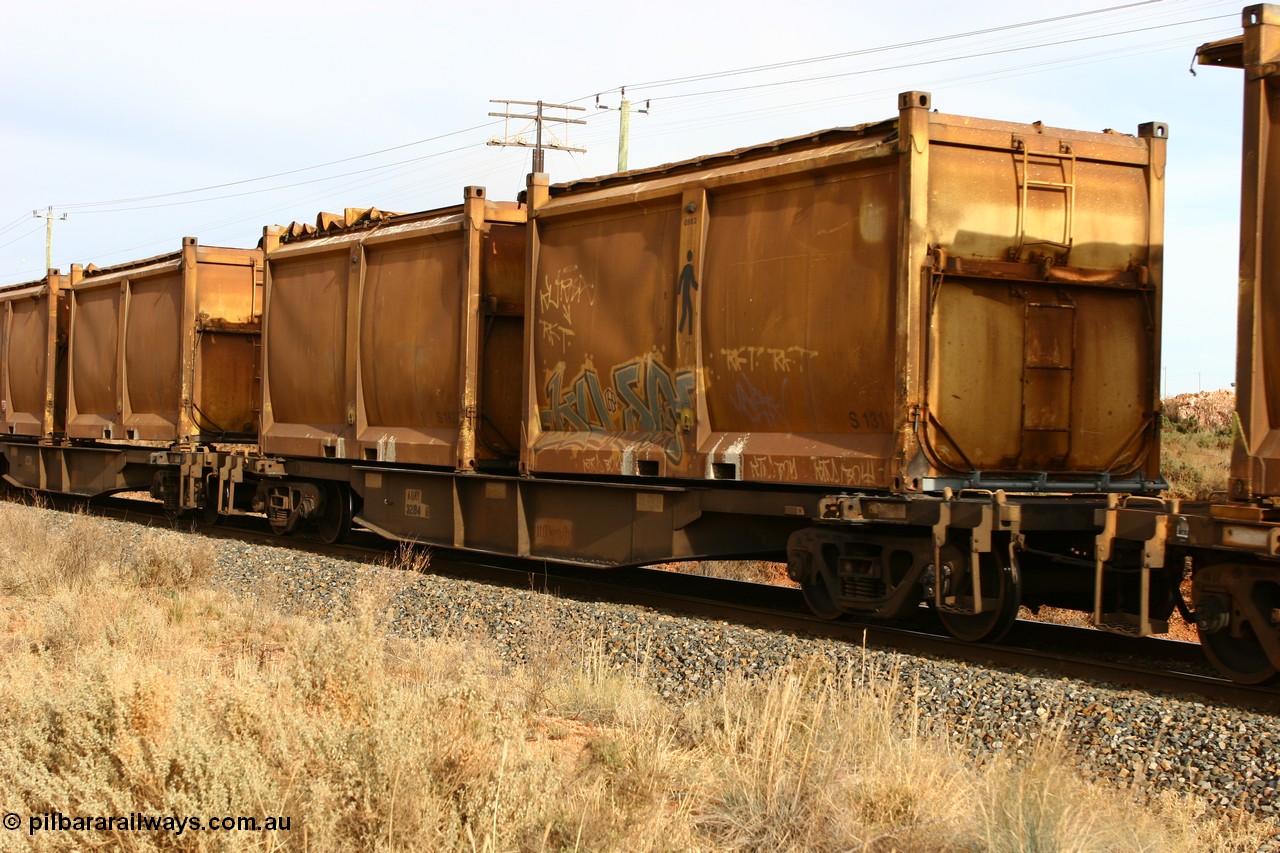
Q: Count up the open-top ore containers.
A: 5